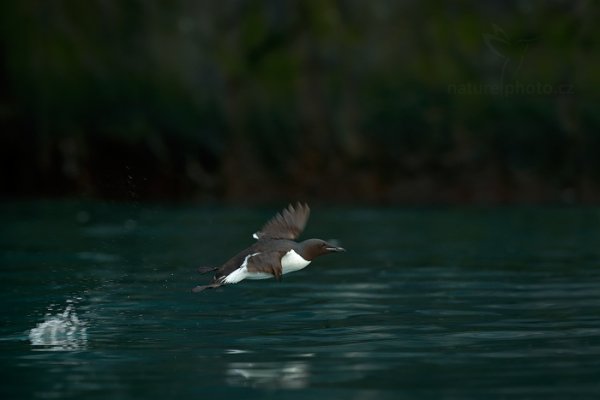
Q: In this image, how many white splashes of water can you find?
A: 1